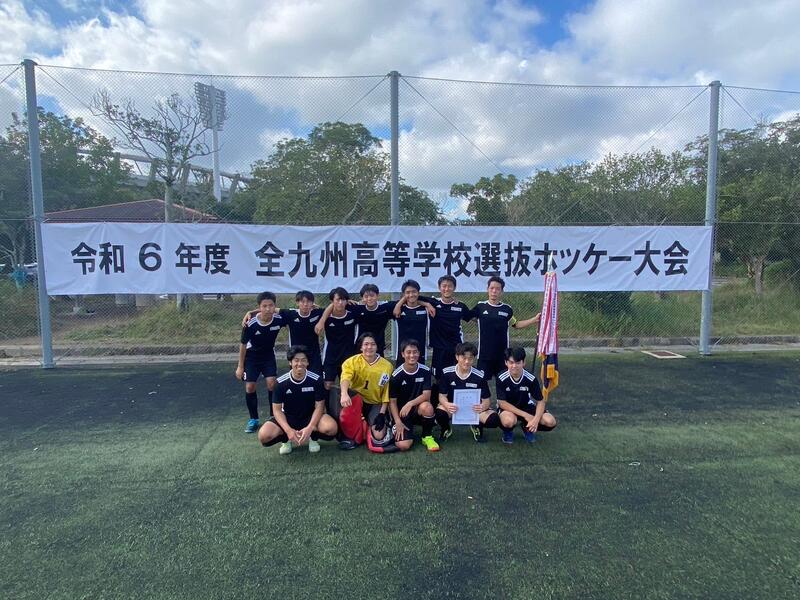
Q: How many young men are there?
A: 12